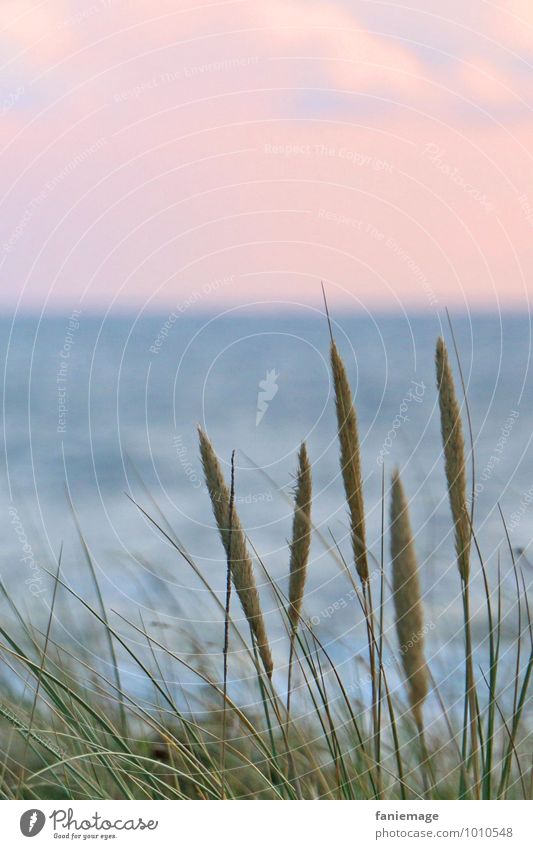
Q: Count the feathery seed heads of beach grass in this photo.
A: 5